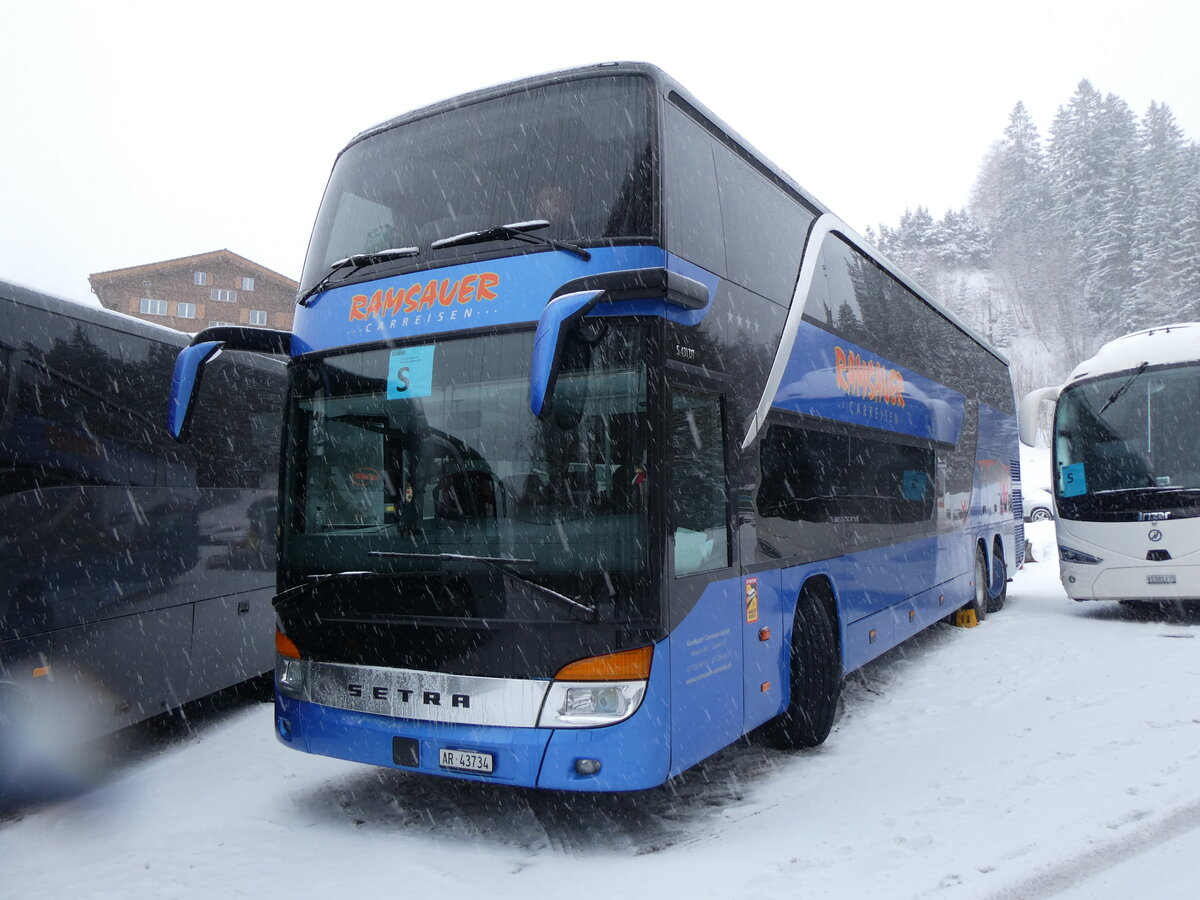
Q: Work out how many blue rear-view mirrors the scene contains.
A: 2